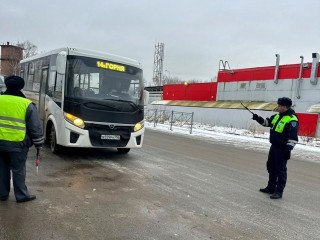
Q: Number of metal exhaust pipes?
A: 3